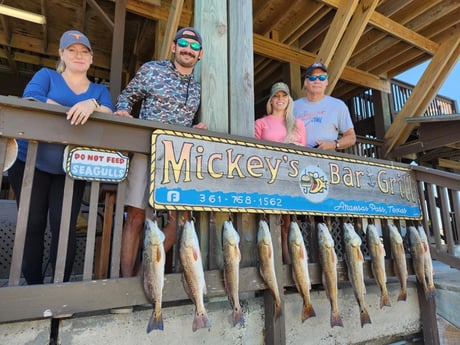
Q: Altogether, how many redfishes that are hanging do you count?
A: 11